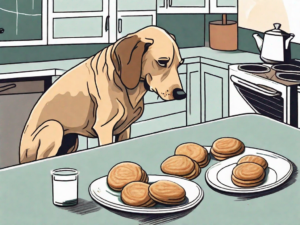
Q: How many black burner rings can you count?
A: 3